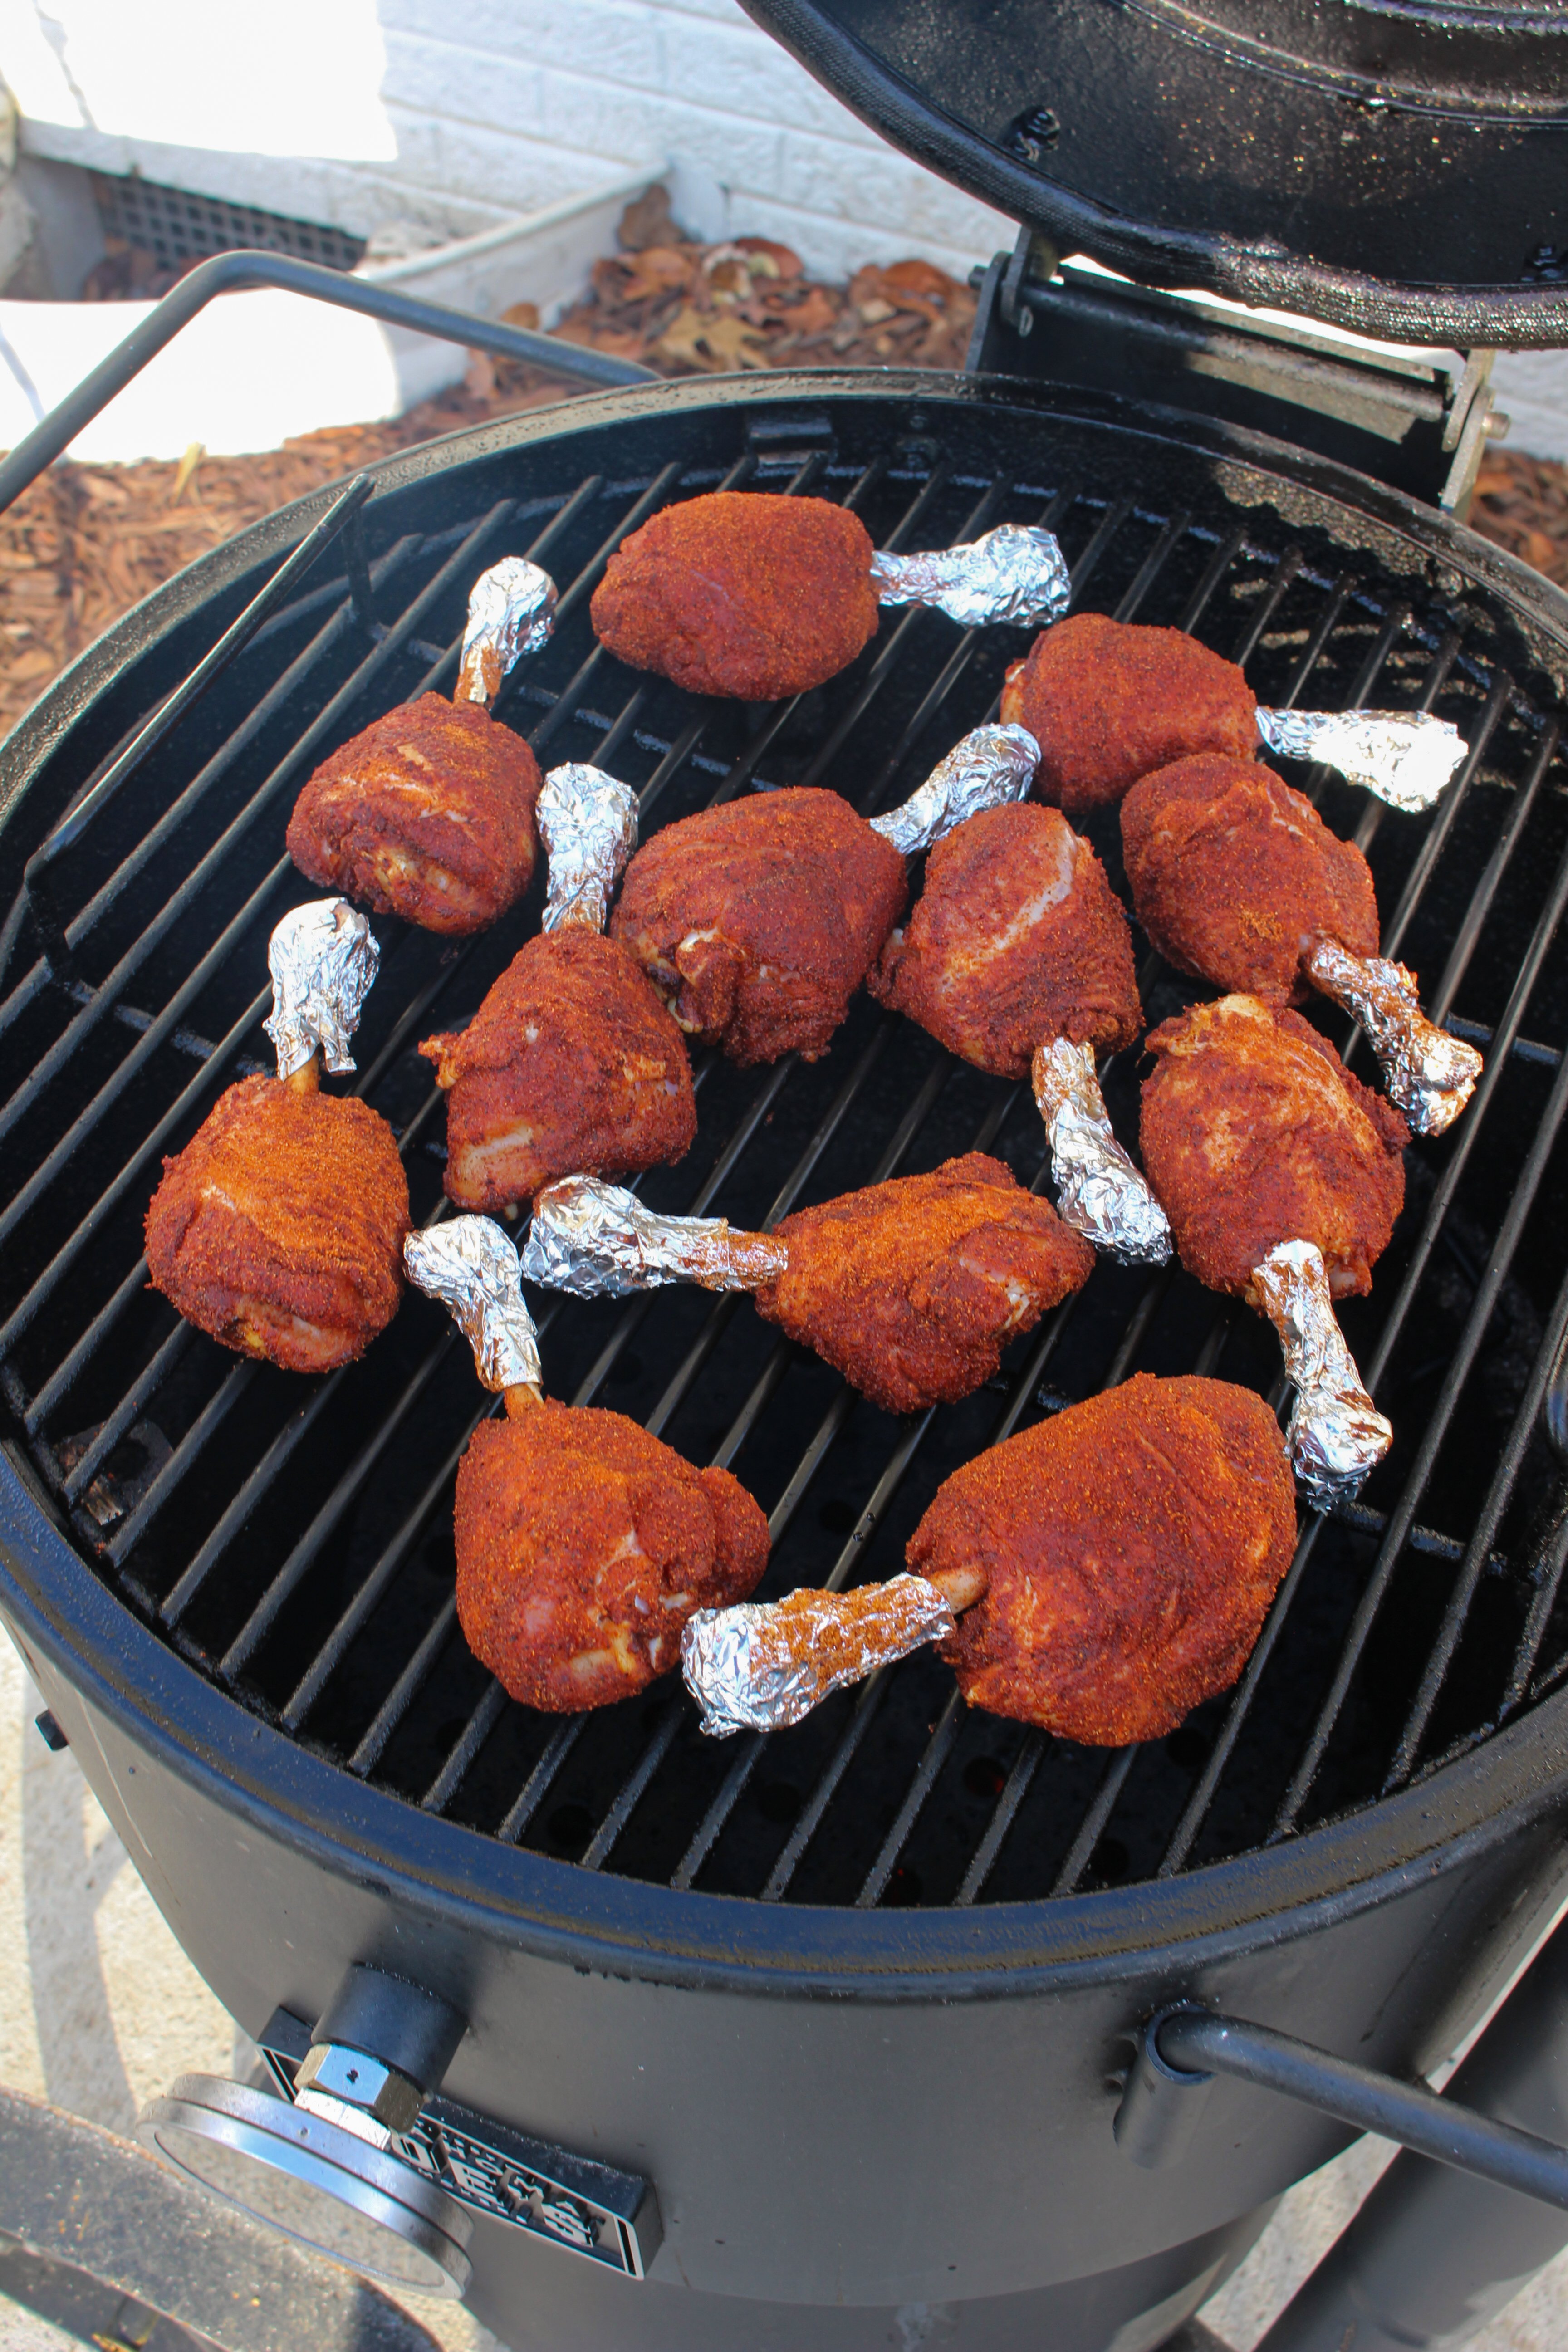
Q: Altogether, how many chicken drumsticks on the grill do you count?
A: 12